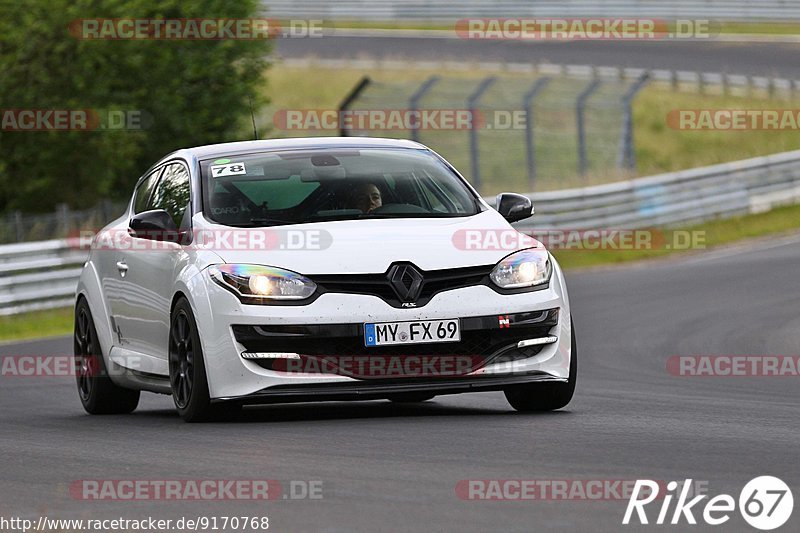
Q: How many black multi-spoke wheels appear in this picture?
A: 2